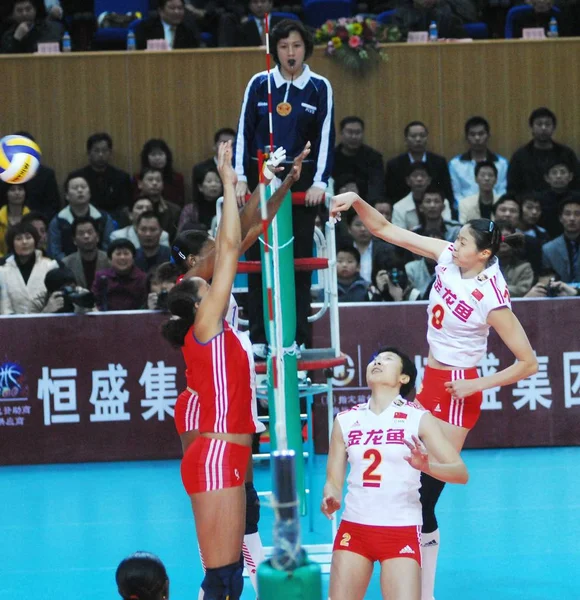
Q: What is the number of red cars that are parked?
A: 0